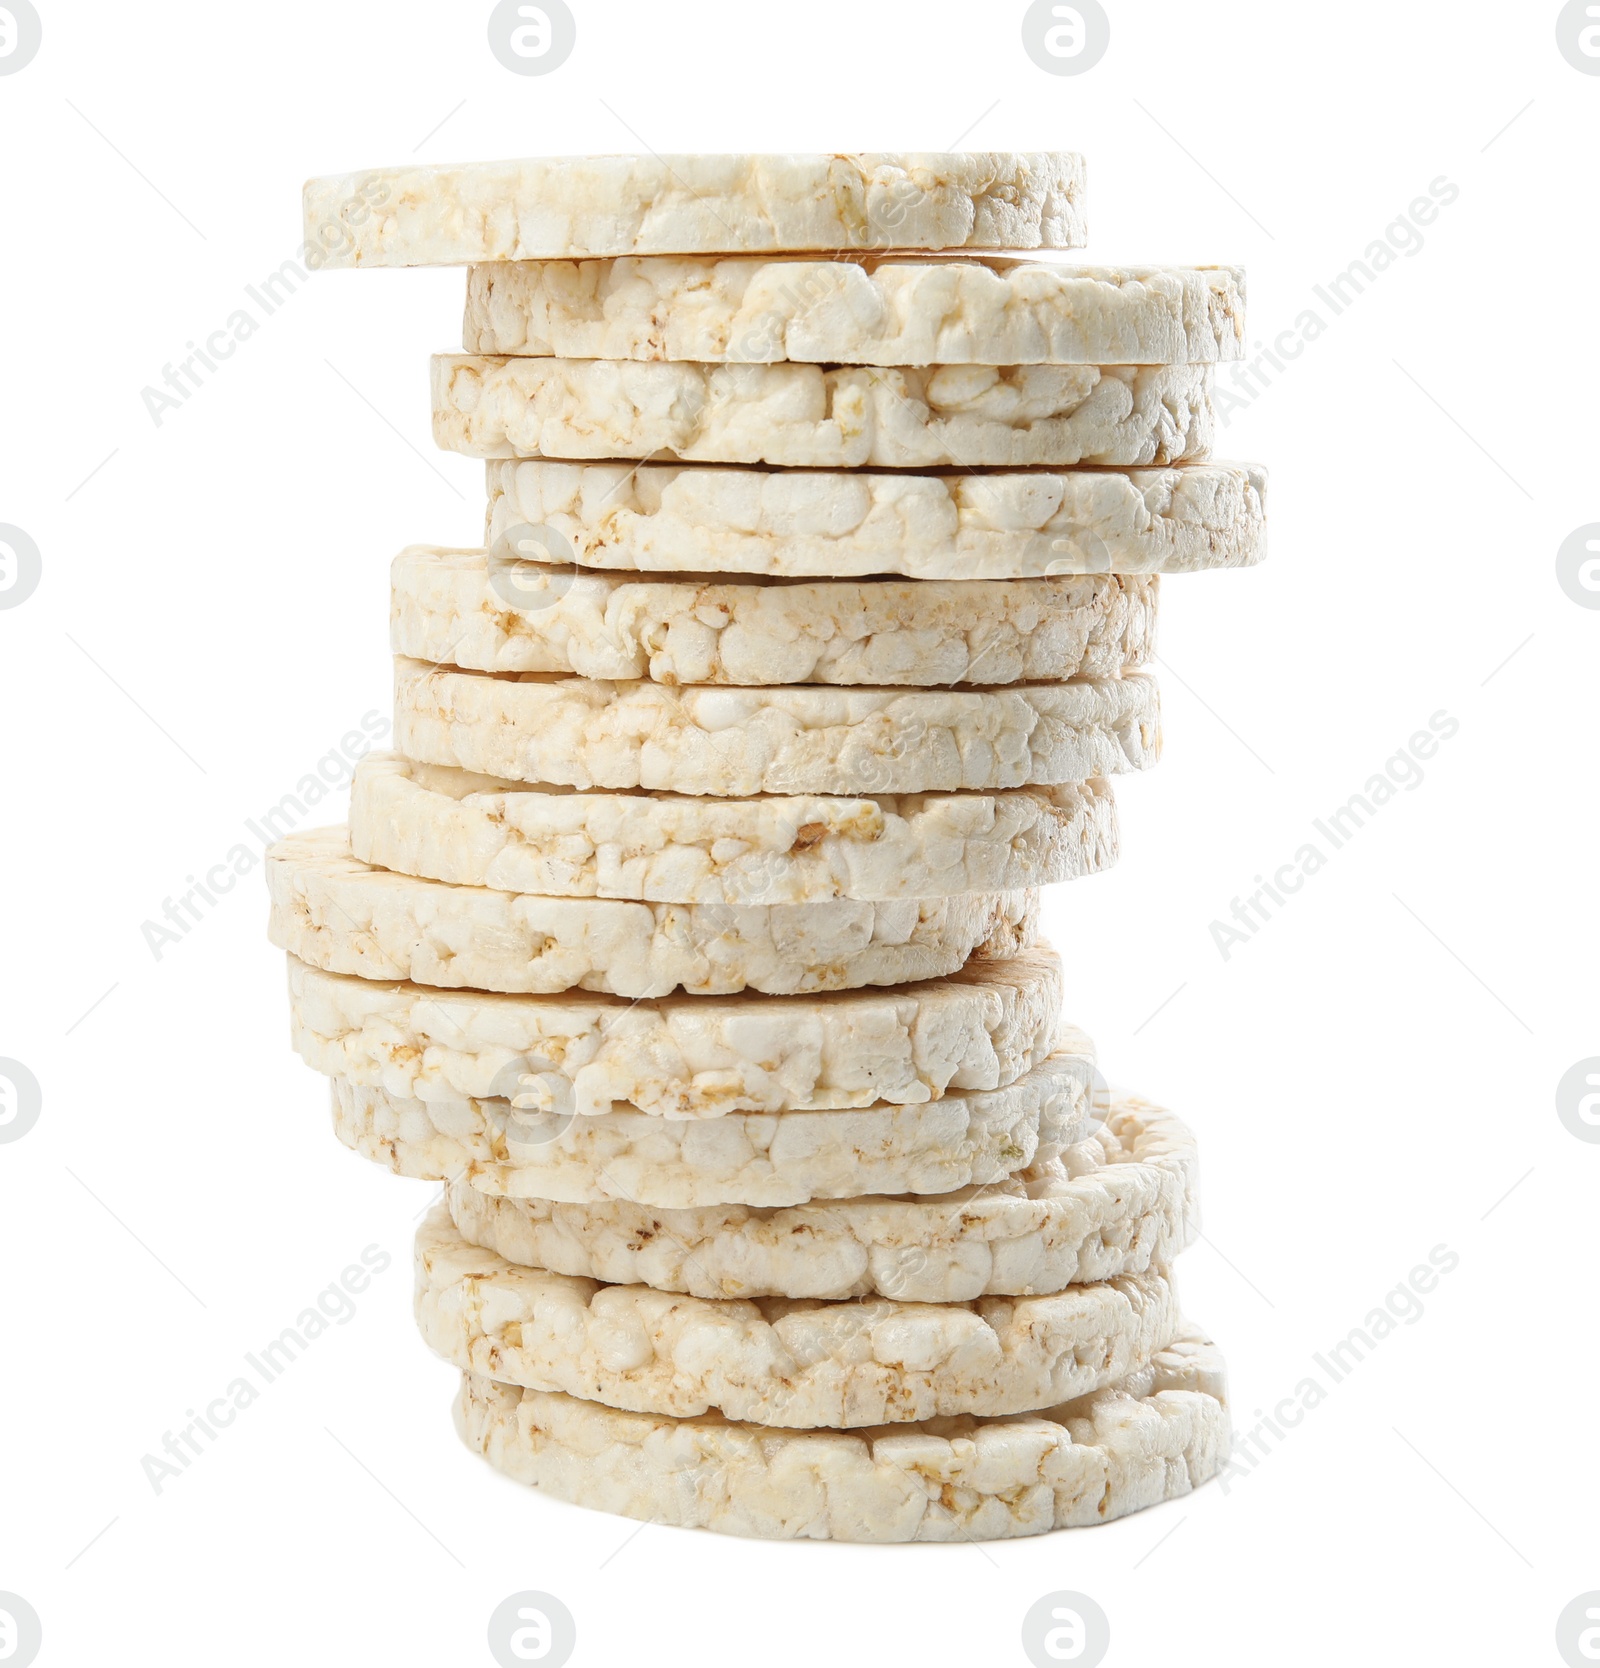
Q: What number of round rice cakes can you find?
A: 13